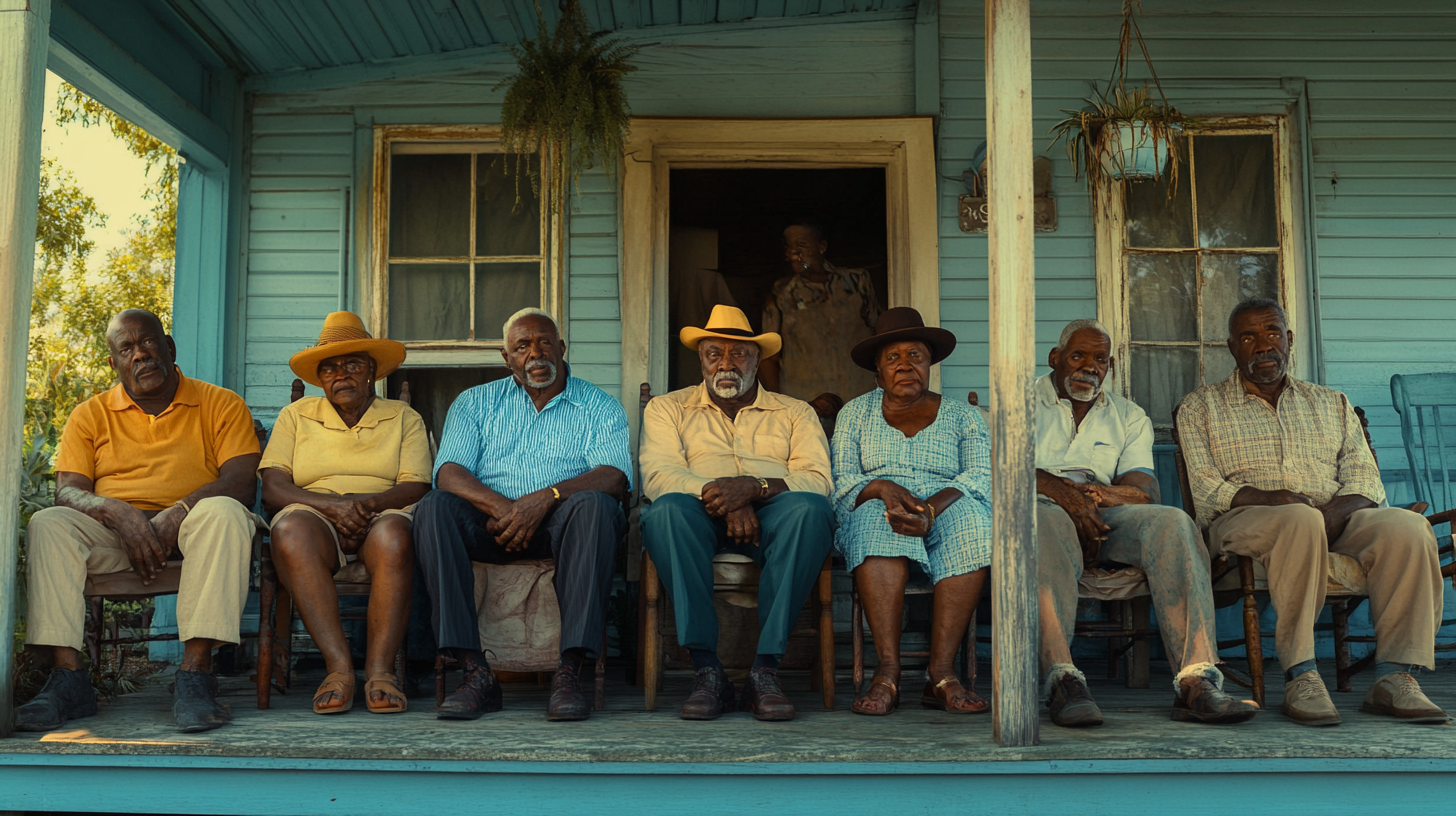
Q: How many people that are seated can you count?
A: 7